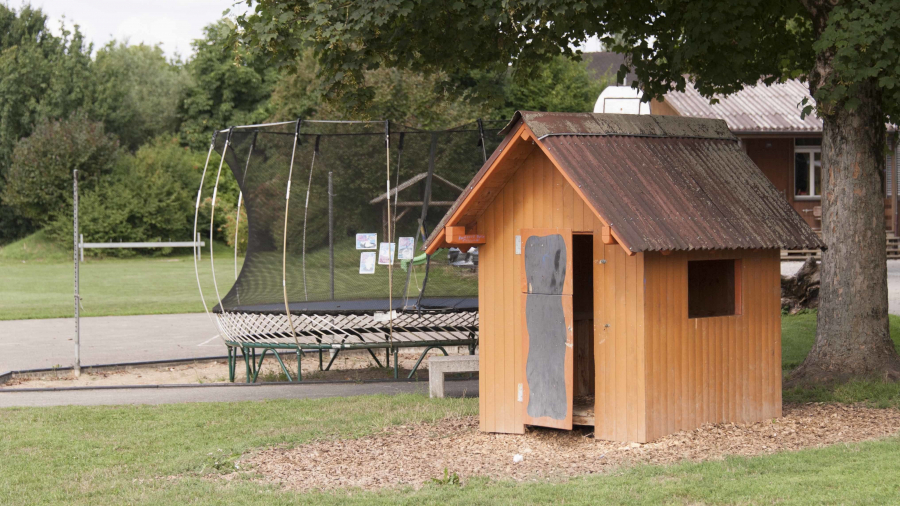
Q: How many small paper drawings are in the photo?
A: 4